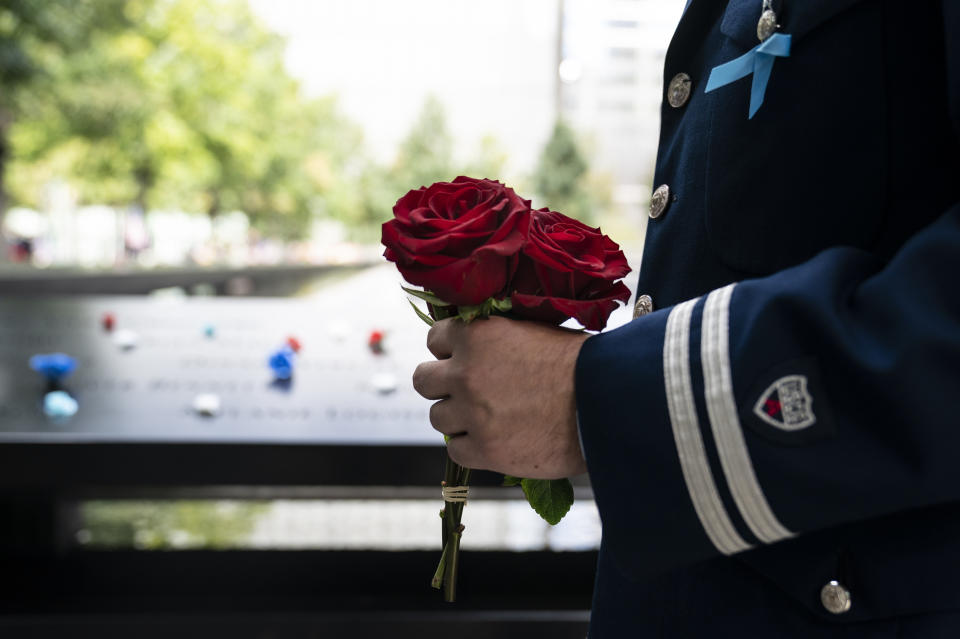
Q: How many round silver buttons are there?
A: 5